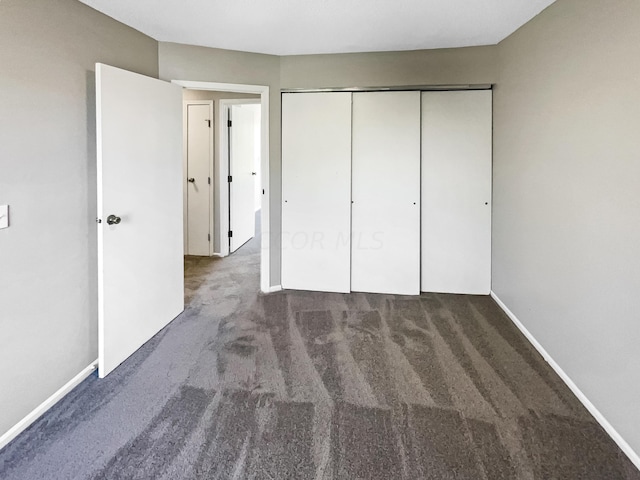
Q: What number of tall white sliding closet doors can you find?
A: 3